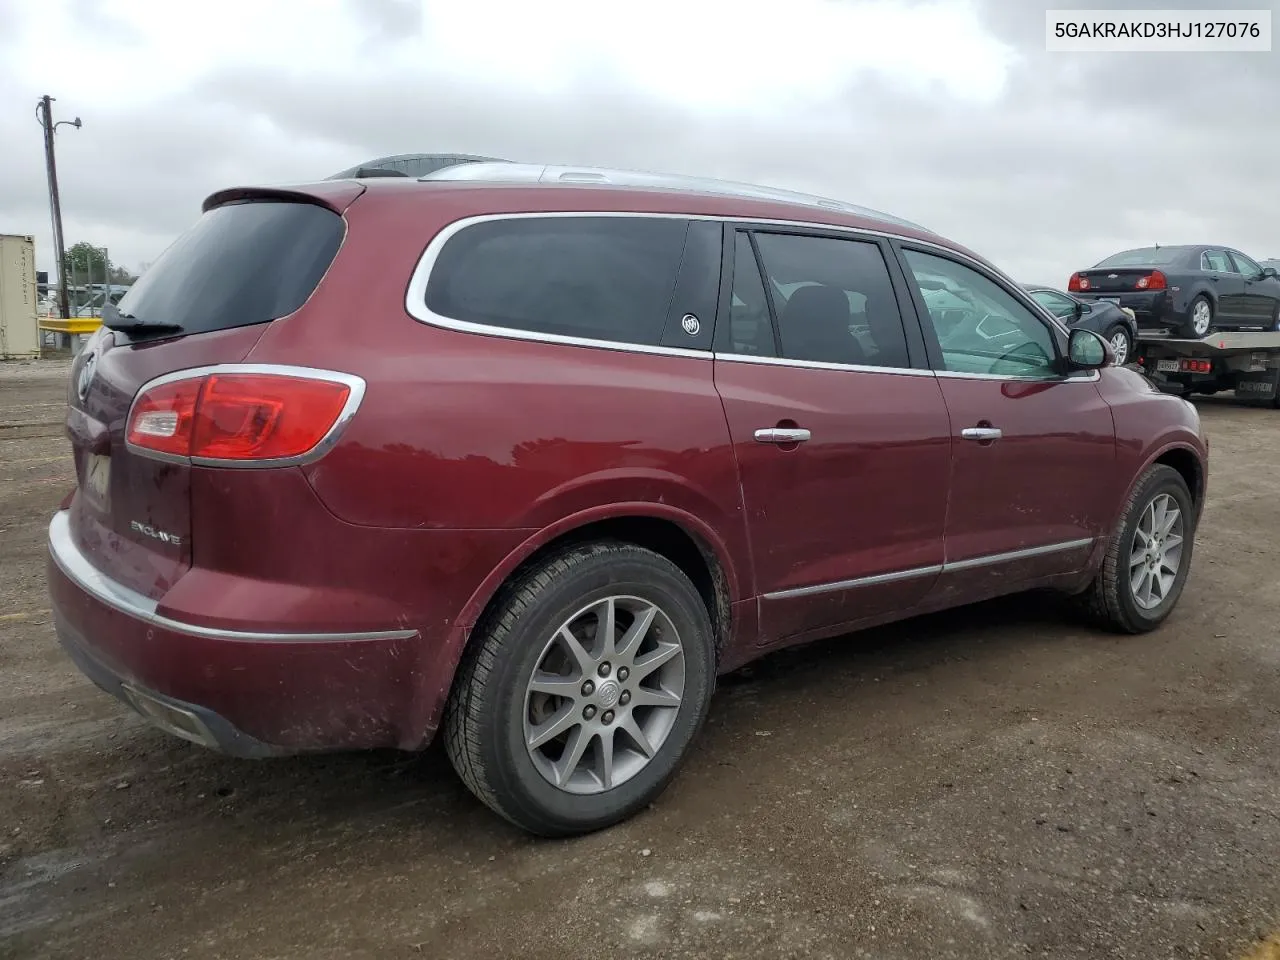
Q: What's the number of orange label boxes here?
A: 0